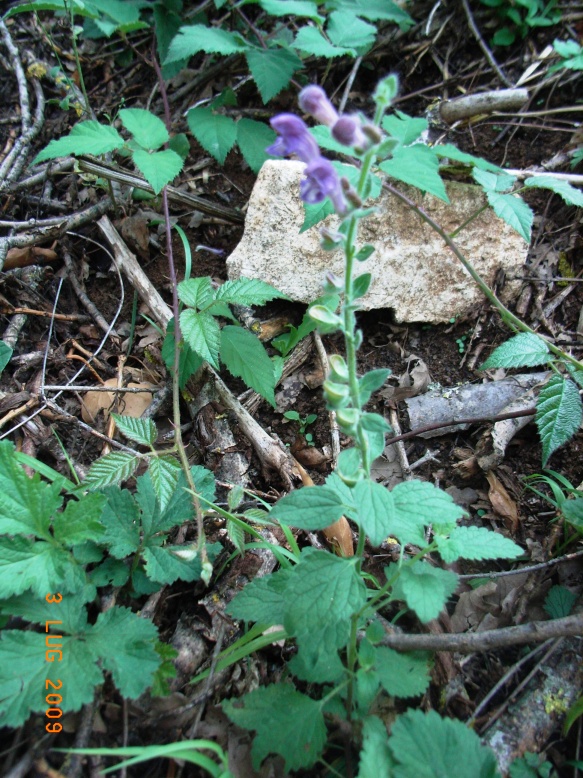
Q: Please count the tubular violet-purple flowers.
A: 4